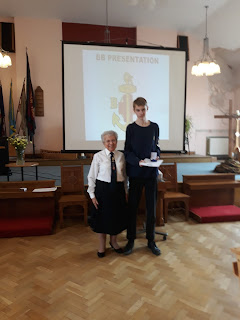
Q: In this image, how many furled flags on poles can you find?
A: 4